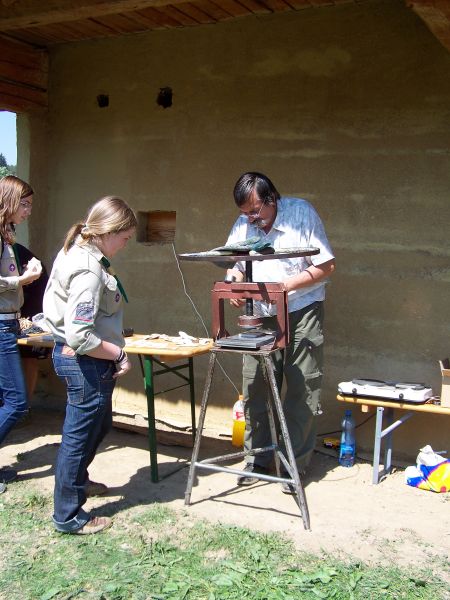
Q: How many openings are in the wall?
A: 3